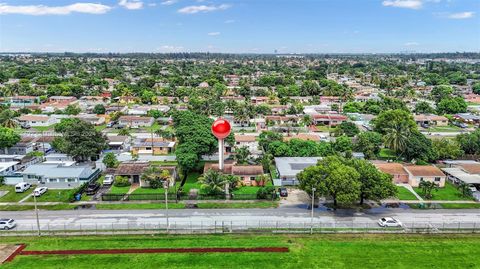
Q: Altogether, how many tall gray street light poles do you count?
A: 3